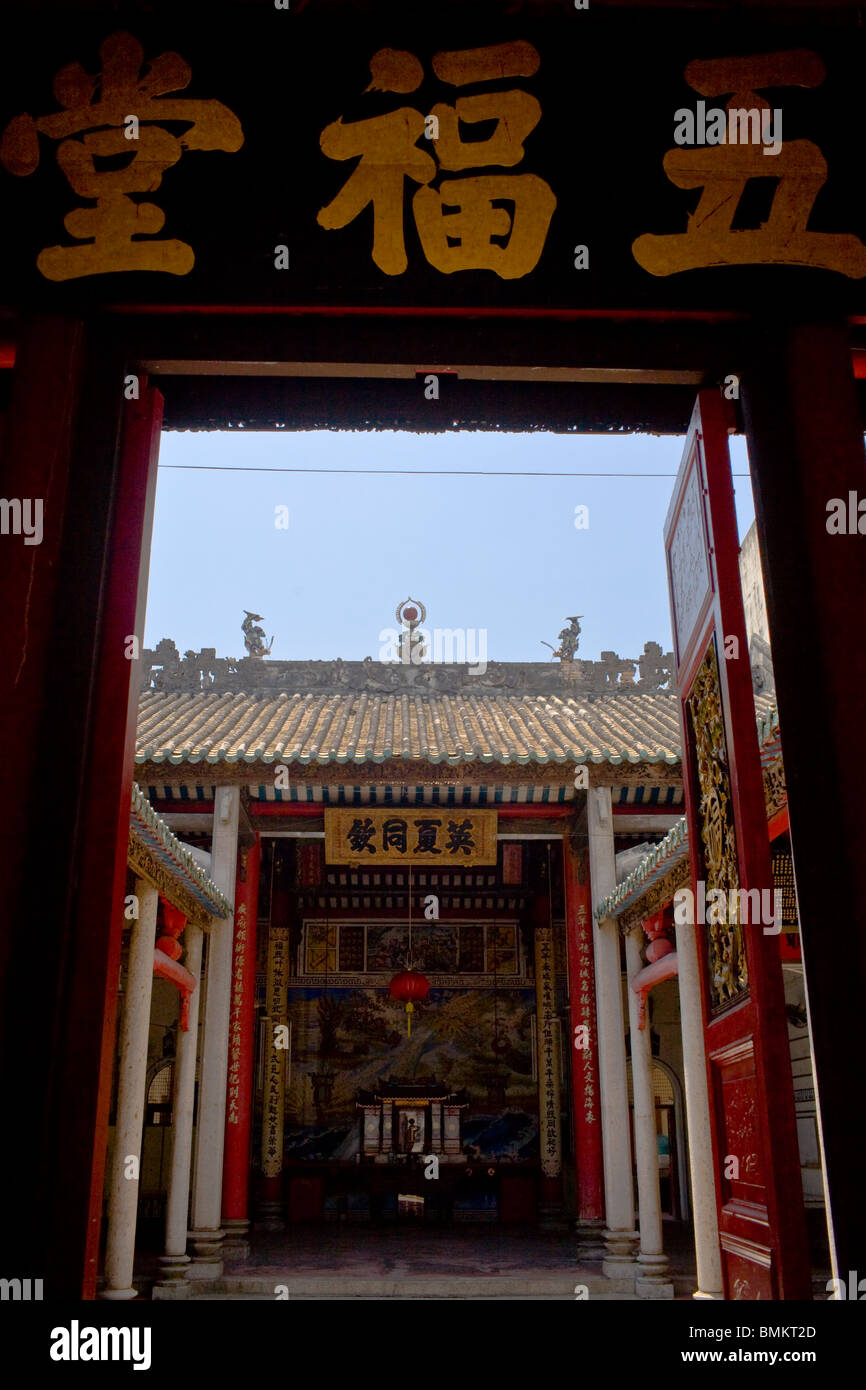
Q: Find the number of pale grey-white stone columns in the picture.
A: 6